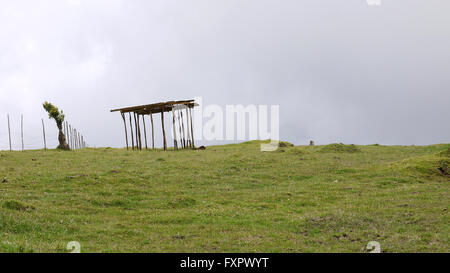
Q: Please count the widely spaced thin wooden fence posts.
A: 3